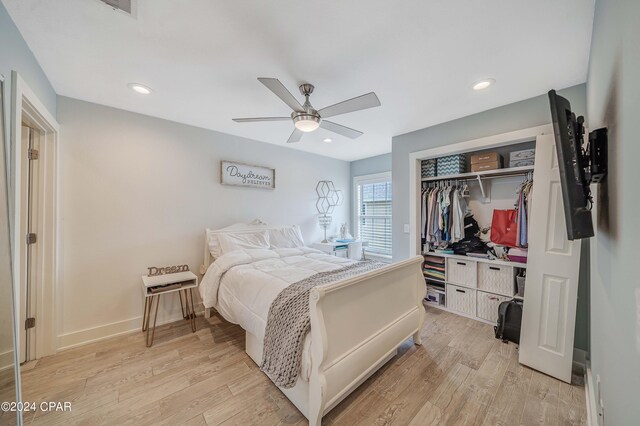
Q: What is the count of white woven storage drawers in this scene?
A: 4